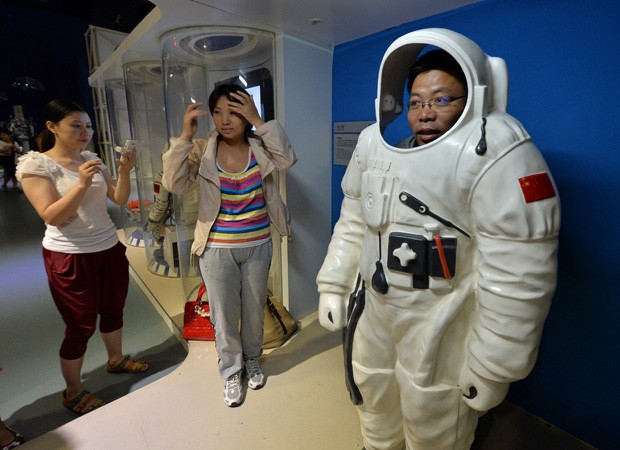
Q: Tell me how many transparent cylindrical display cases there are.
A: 3